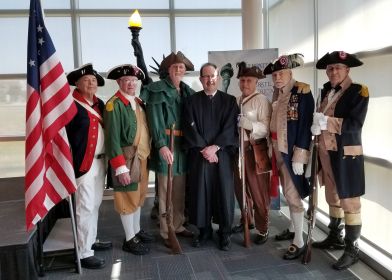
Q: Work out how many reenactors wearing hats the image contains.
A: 6